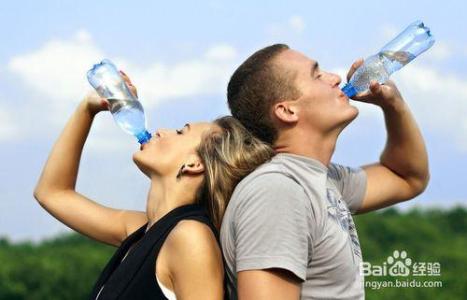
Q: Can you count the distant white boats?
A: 0